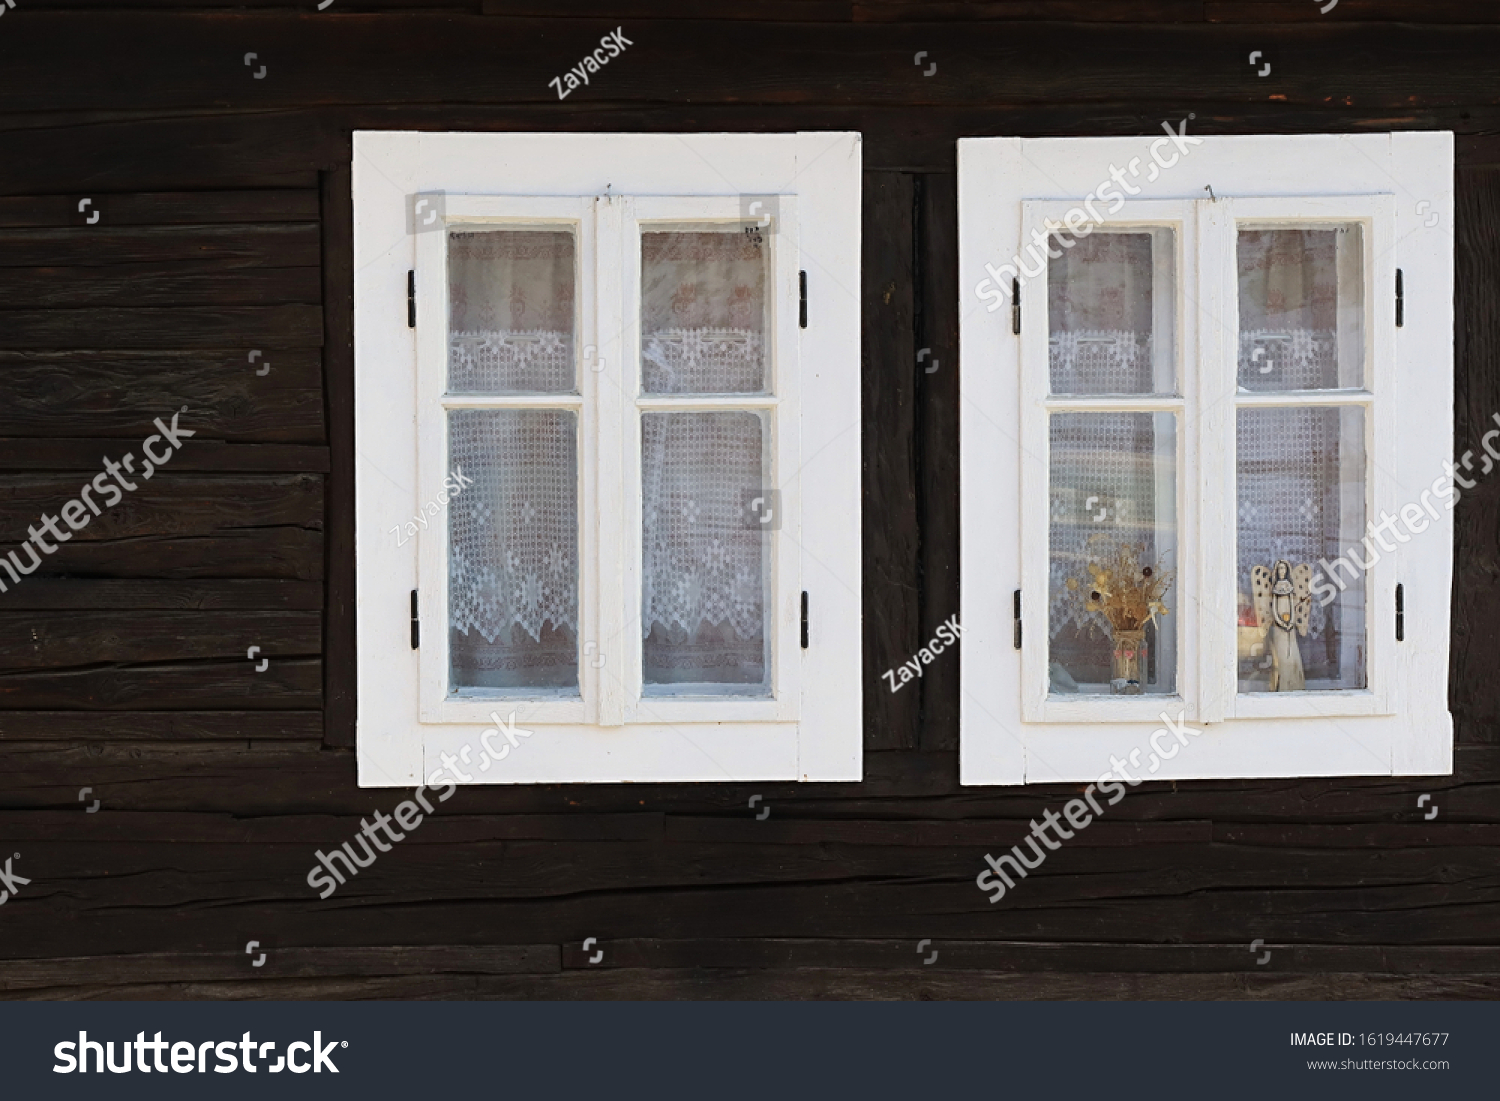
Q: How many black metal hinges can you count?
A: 8